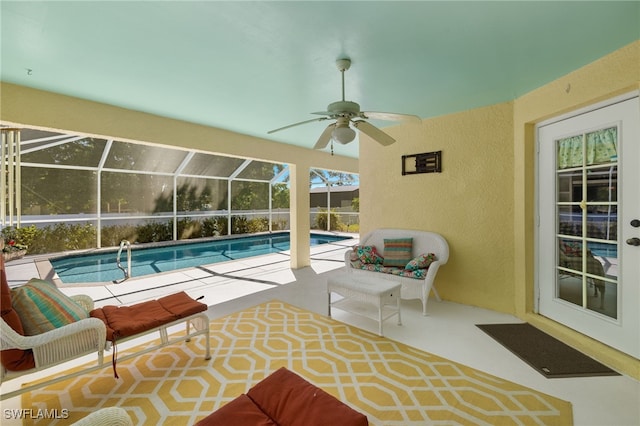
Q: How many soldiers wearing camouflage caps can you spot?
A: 0